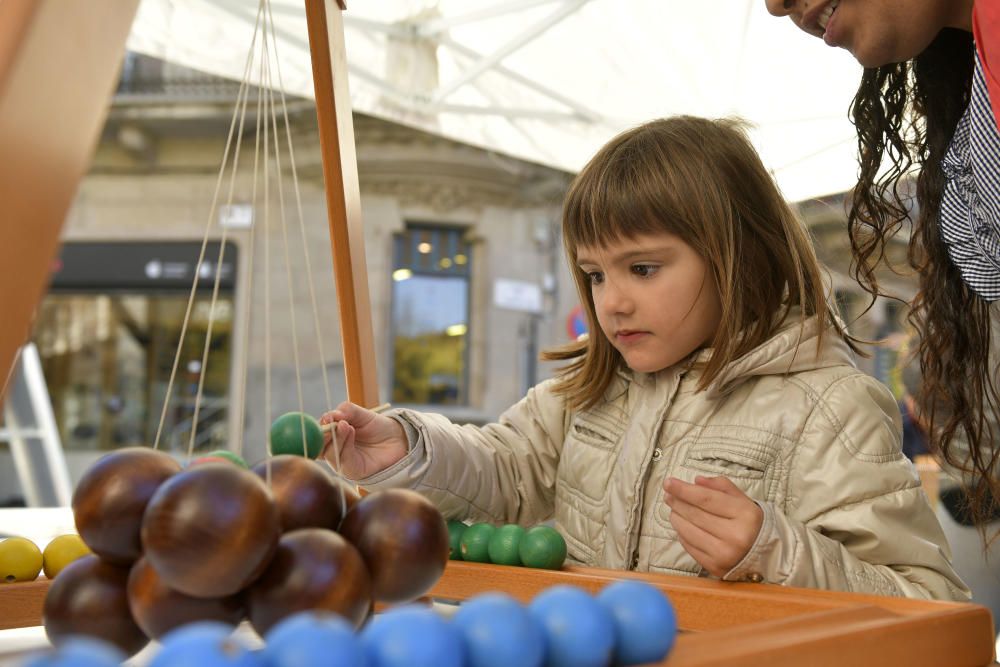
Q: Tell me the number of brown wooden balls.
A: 7